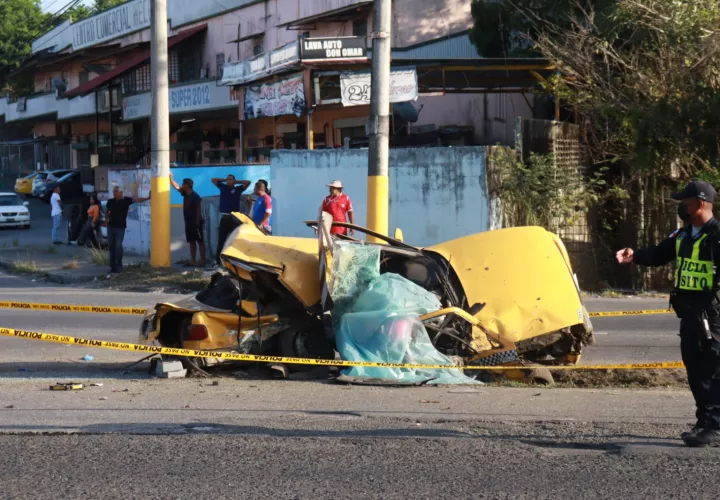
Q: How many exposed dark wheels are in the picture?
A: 1